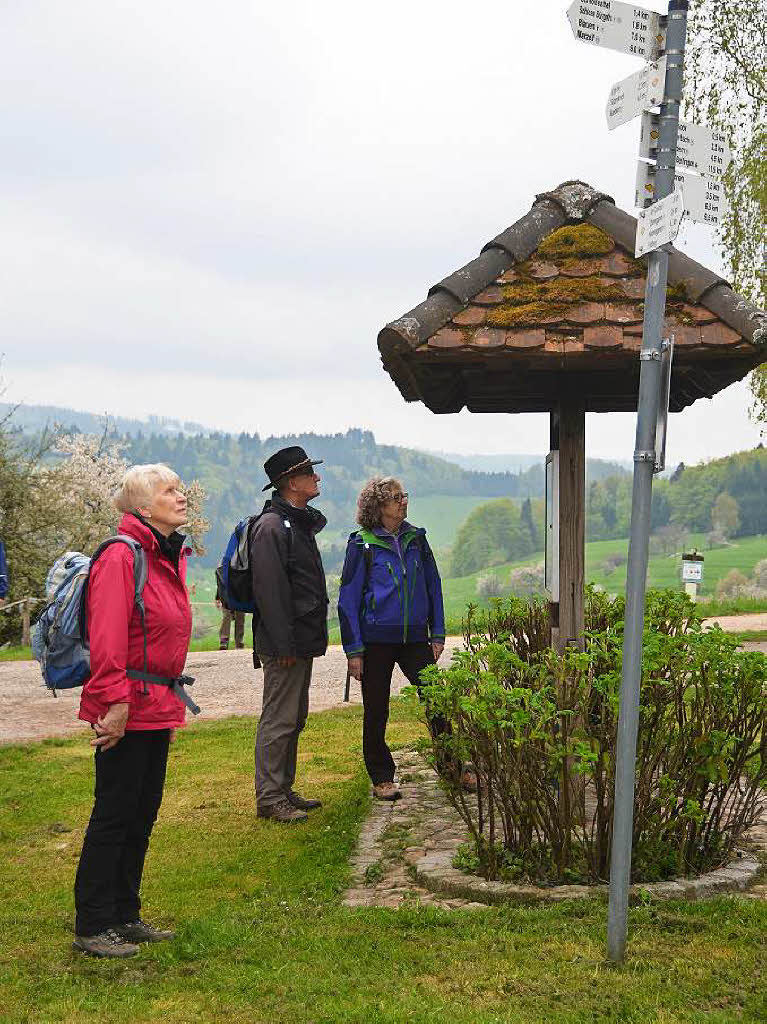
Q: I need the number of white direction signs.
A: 5